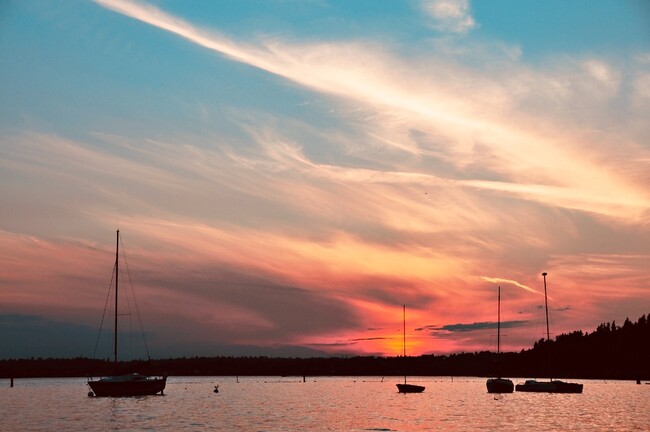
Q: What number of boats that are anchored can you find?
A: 4